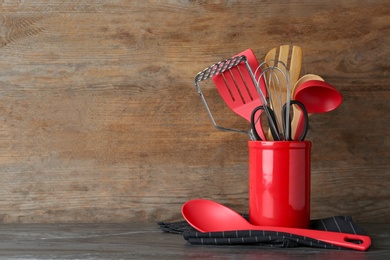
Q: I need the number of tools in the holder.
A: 7